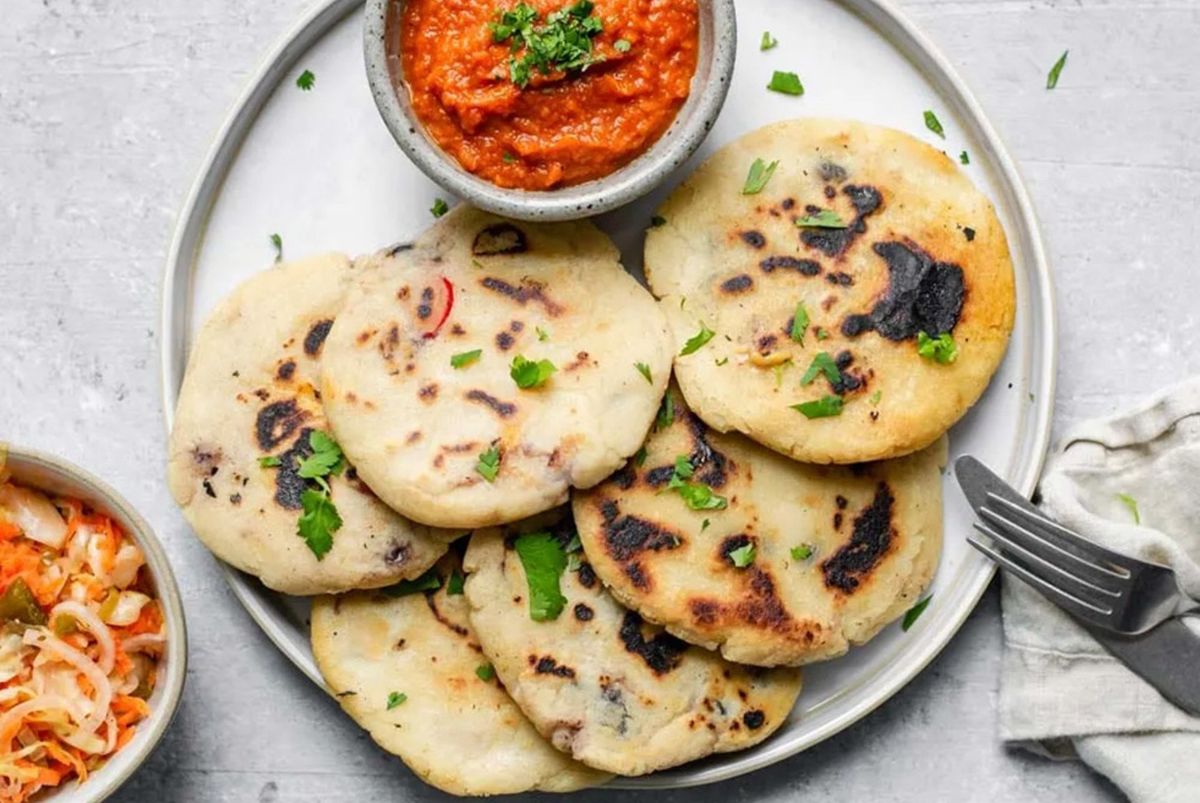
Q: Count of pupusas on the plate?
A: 6